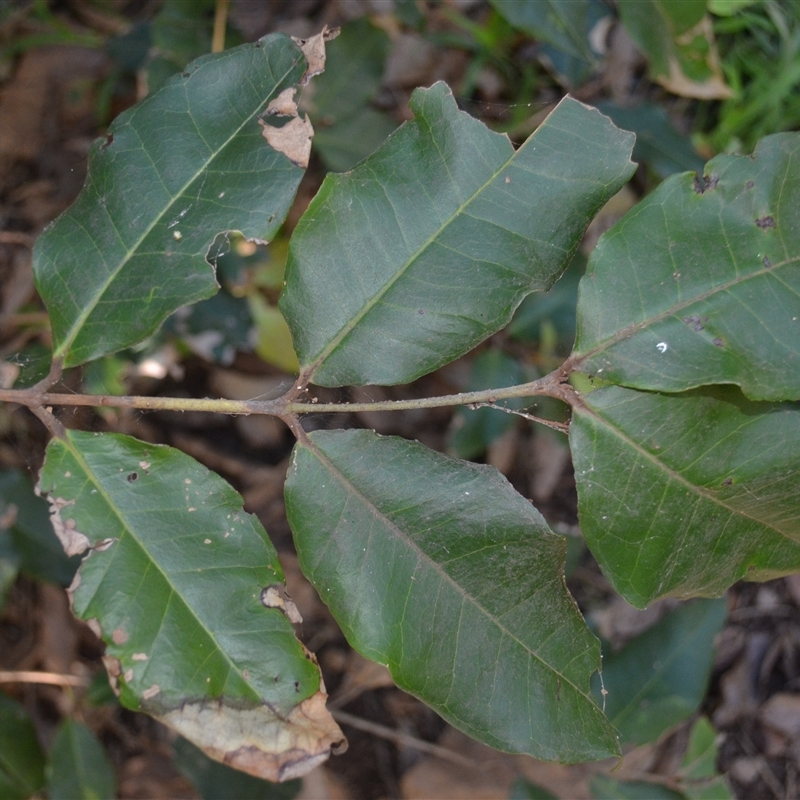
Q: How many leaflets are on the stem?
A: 6